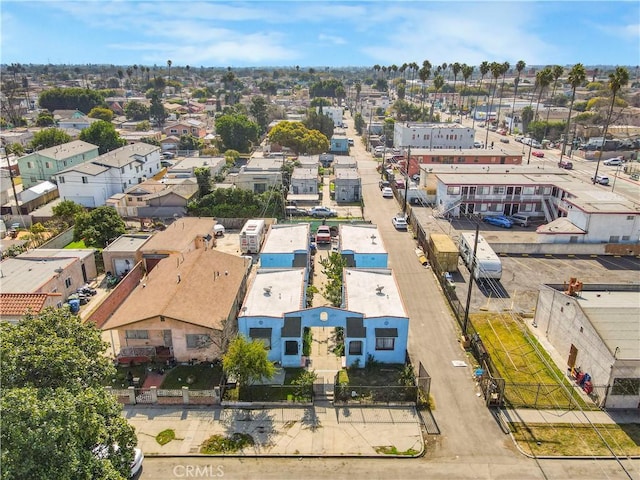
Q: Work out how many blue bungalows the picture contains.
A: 4